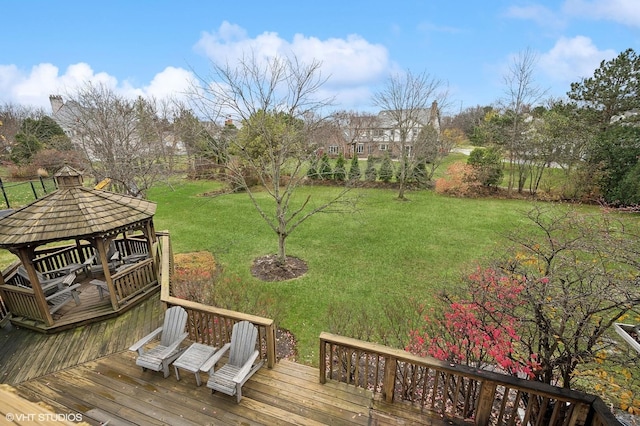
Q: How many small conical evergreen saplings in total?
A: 8